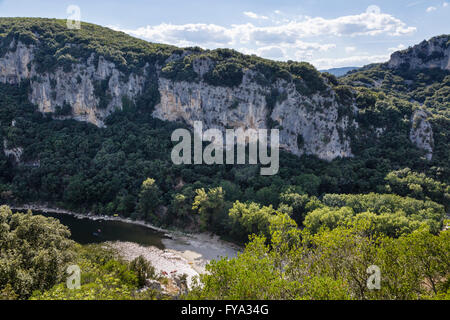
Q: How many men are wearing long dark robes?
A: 0